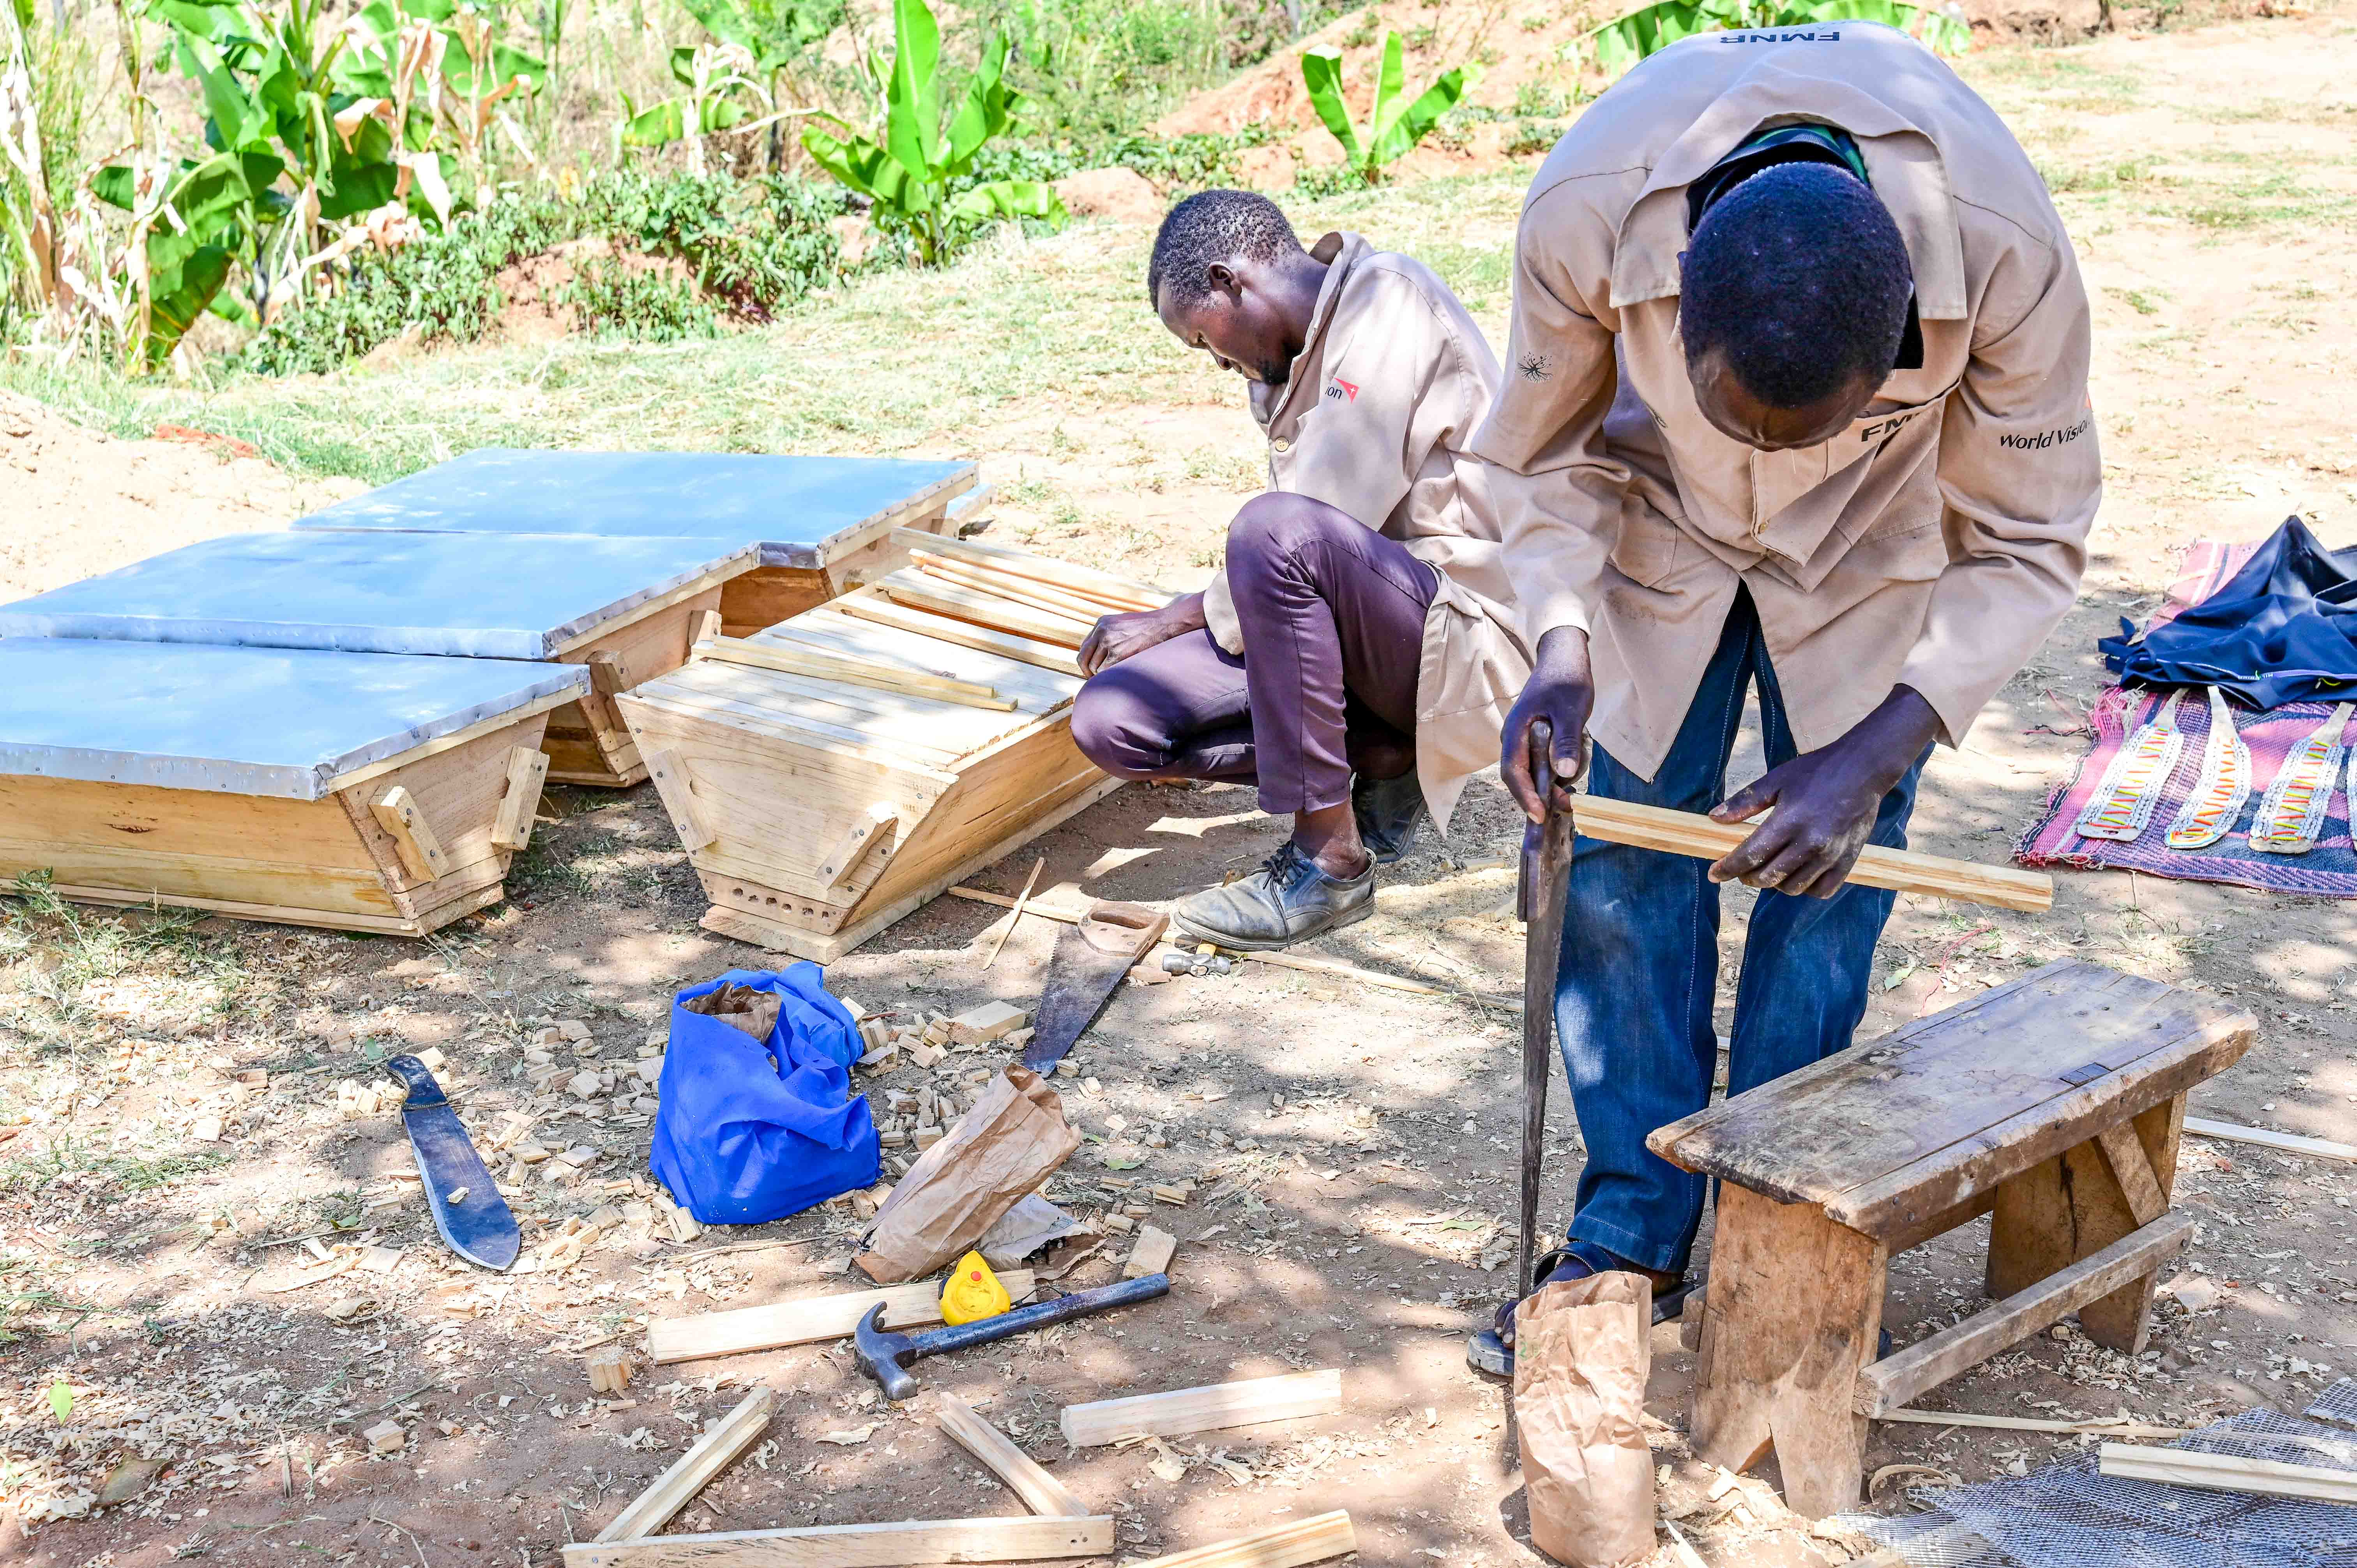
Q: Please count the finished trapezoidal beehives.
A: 3